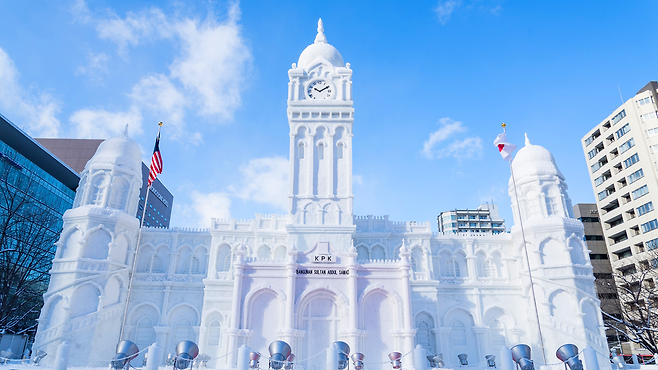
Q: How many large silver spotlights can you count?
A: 6